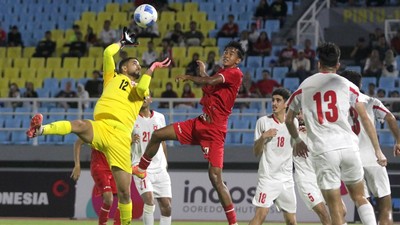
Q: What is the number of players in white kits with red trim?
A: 5